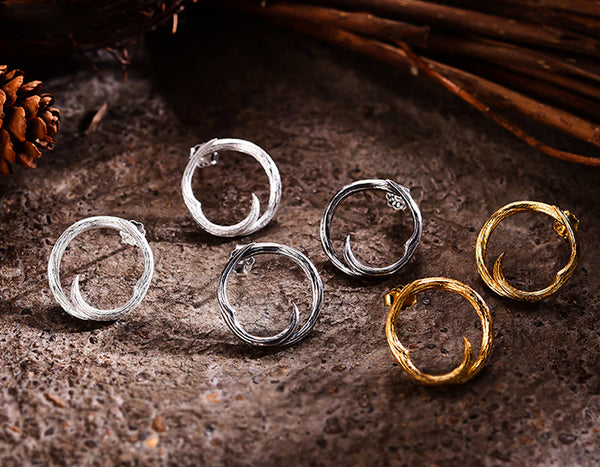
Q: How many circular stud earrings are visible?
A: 6